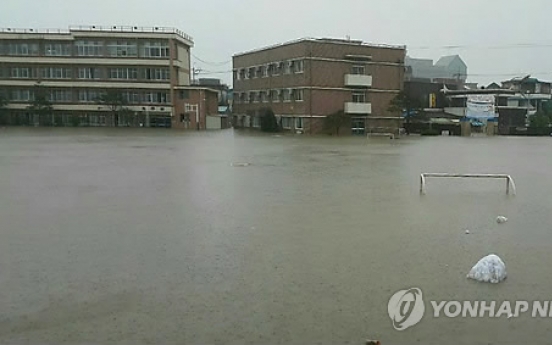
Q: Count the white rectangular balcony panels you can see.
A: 2